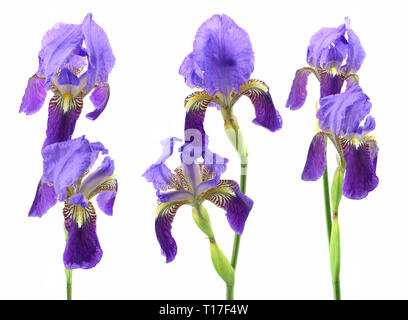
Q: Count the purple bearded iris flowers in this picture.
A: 6